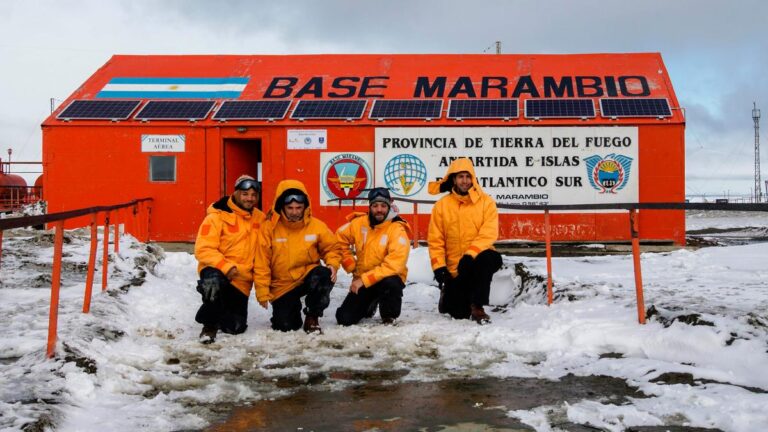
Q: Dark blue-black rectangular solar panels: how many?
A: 8